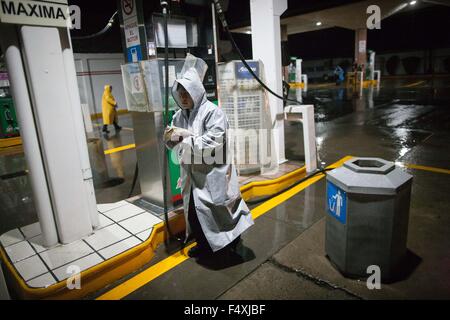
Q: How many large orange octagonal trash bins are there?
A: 0